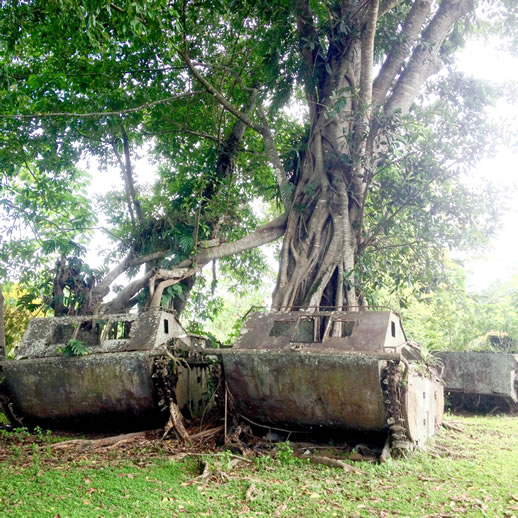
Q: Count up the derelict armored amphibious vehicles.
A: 3